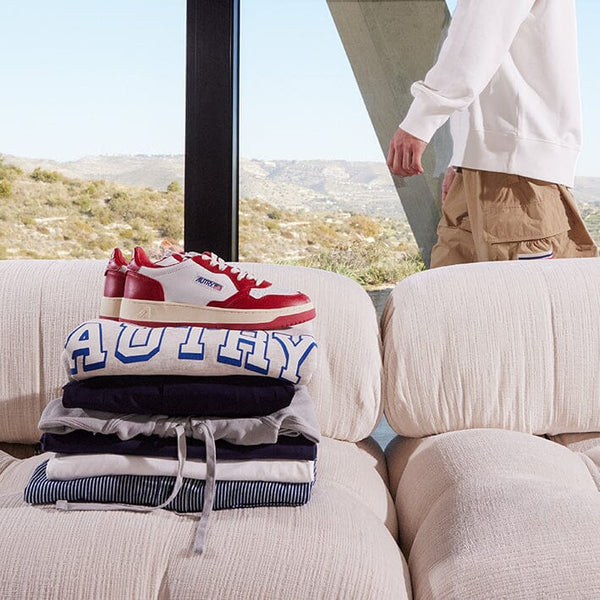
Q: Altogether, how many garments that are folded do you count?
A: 6